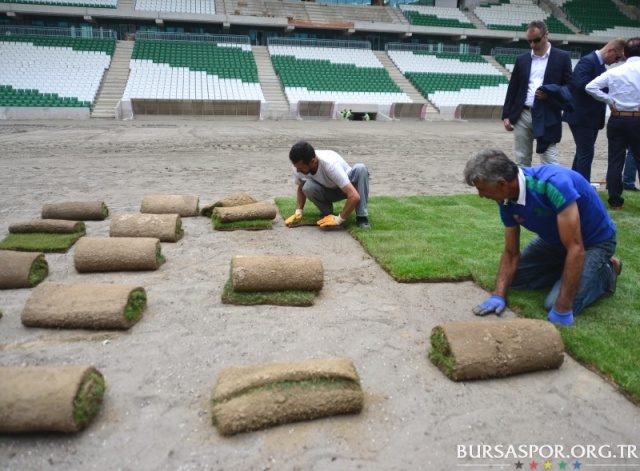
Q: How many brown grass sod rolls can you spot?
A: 13